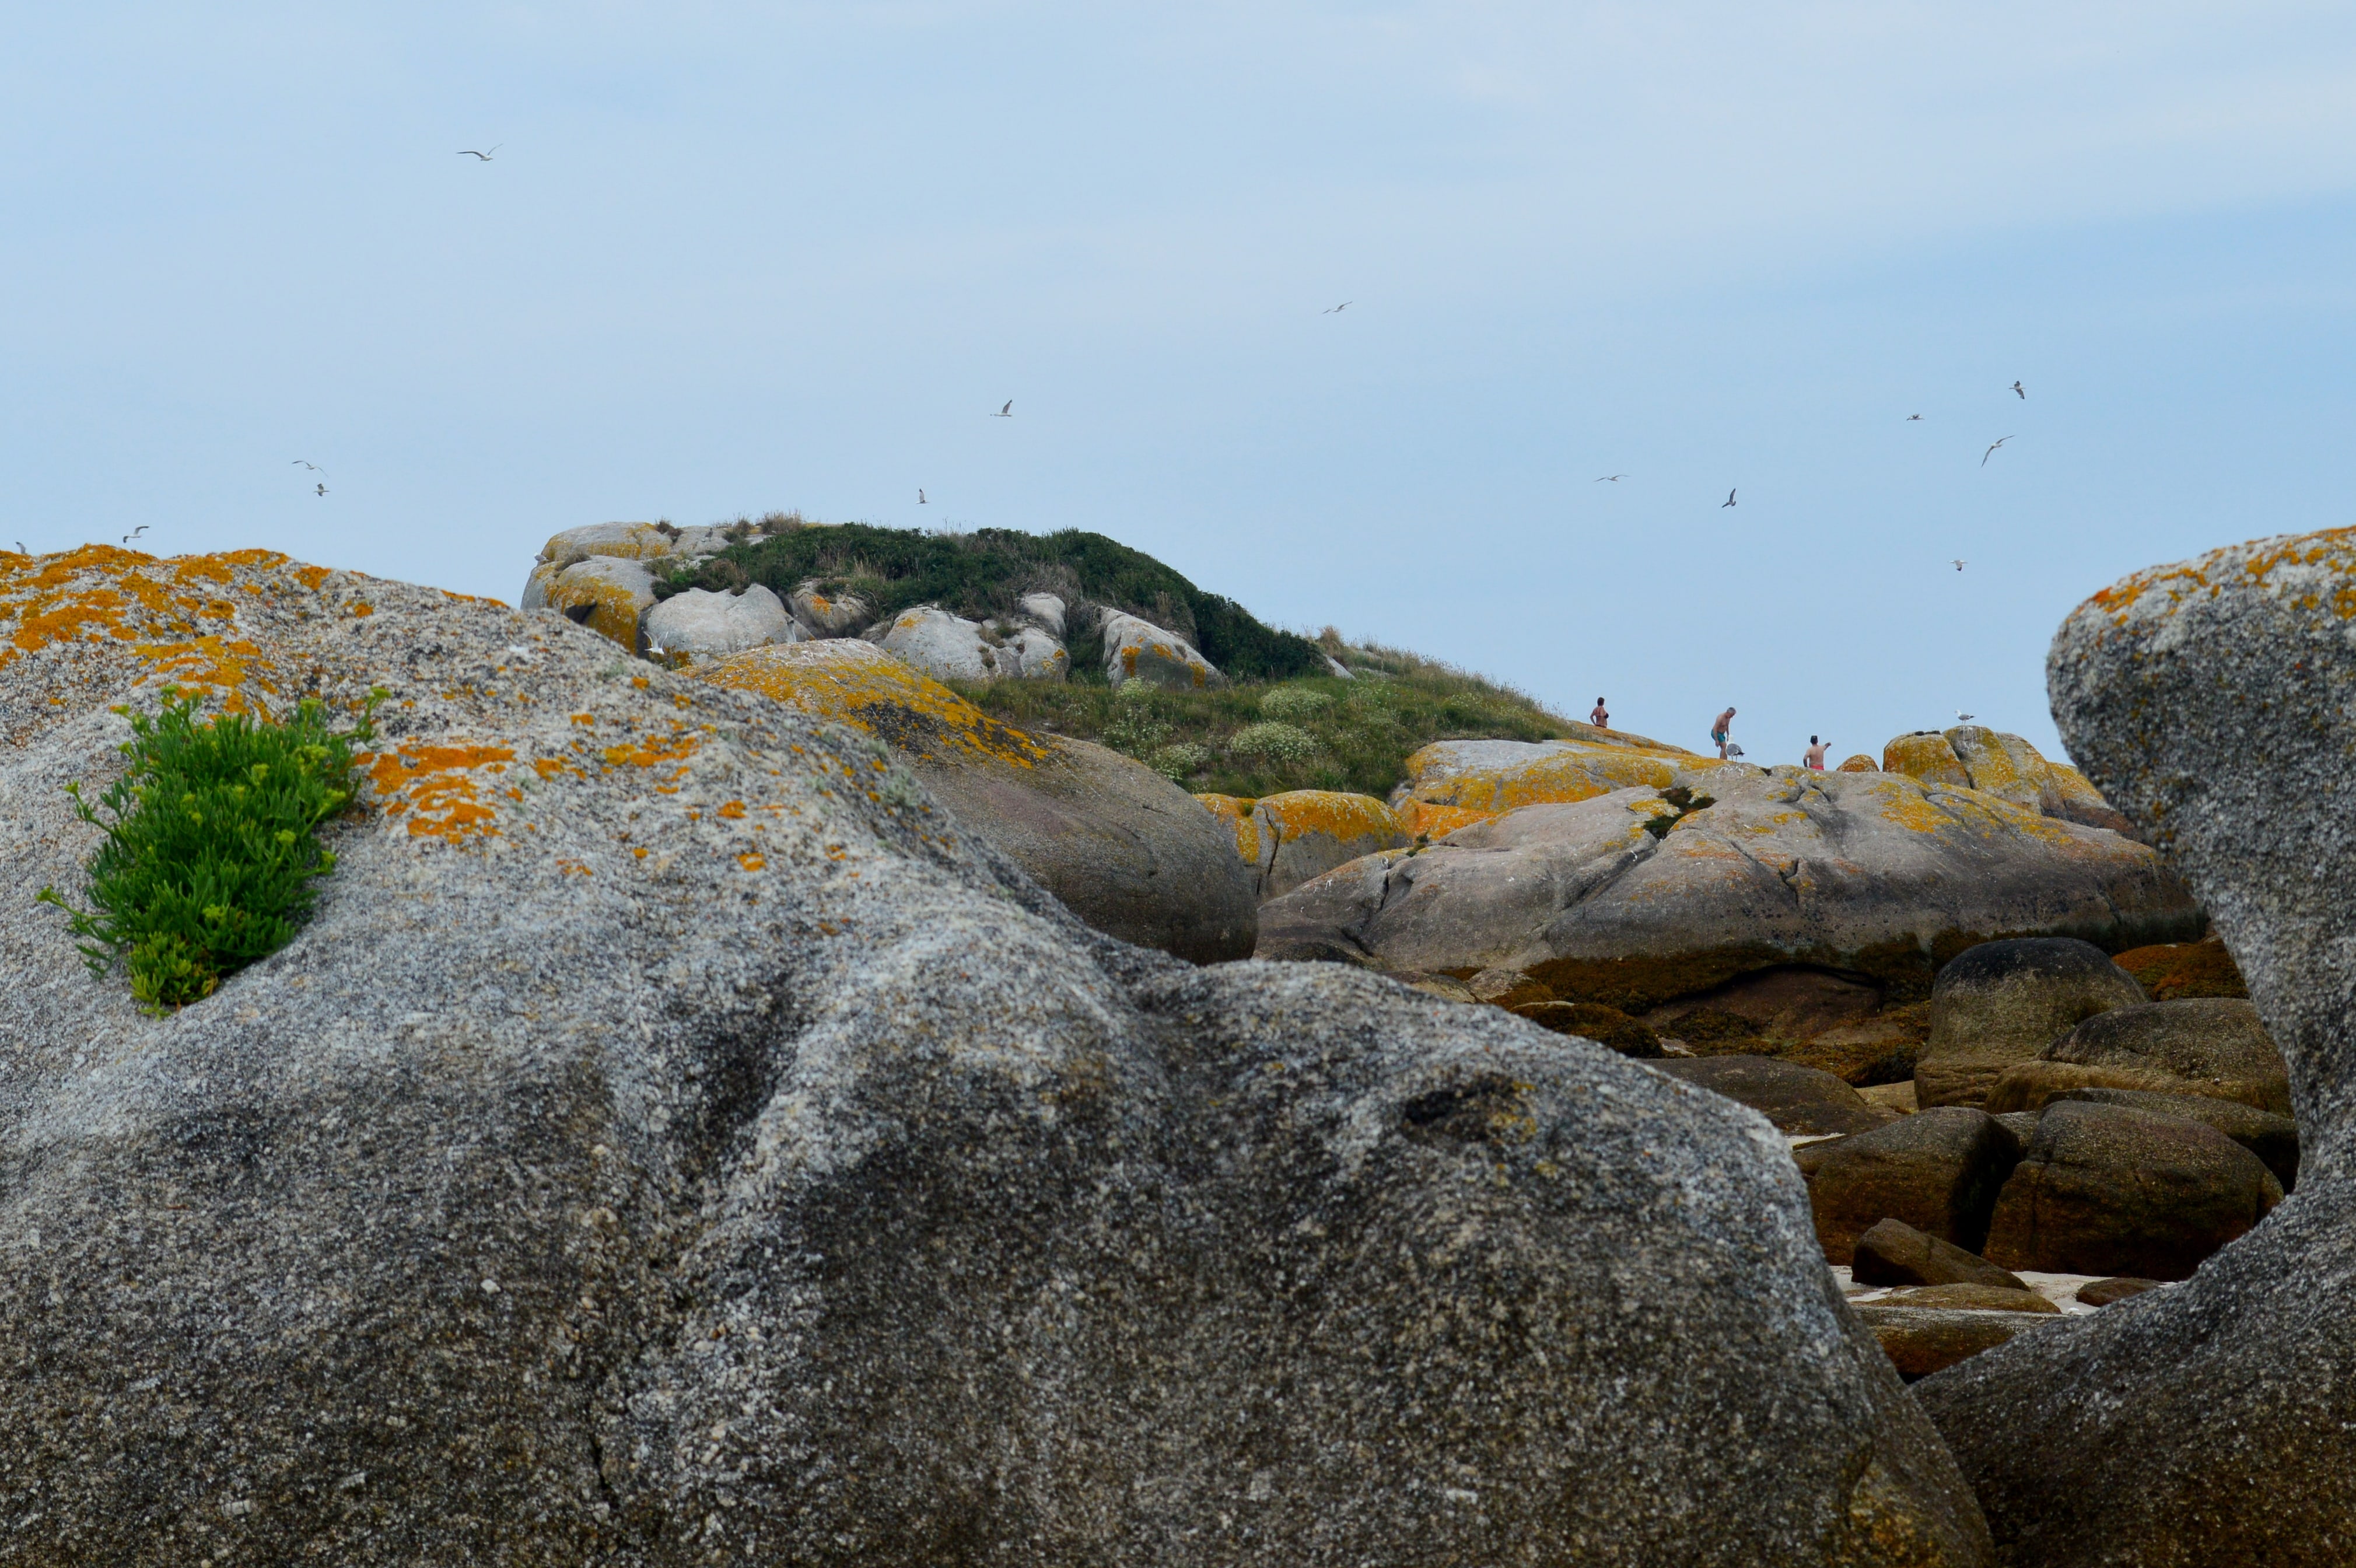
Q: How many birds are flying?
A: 15